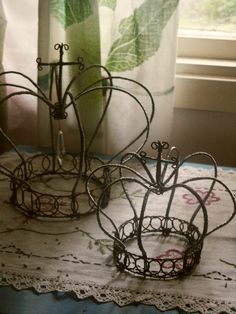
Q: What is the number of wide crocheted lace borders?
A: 1